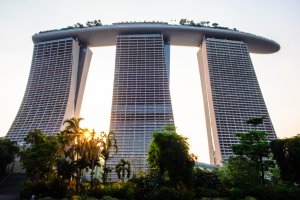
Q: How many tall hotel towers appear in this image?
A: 3